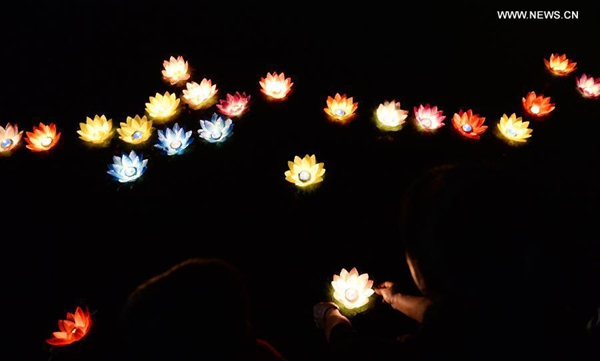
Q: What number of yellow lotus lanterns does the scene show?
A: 5